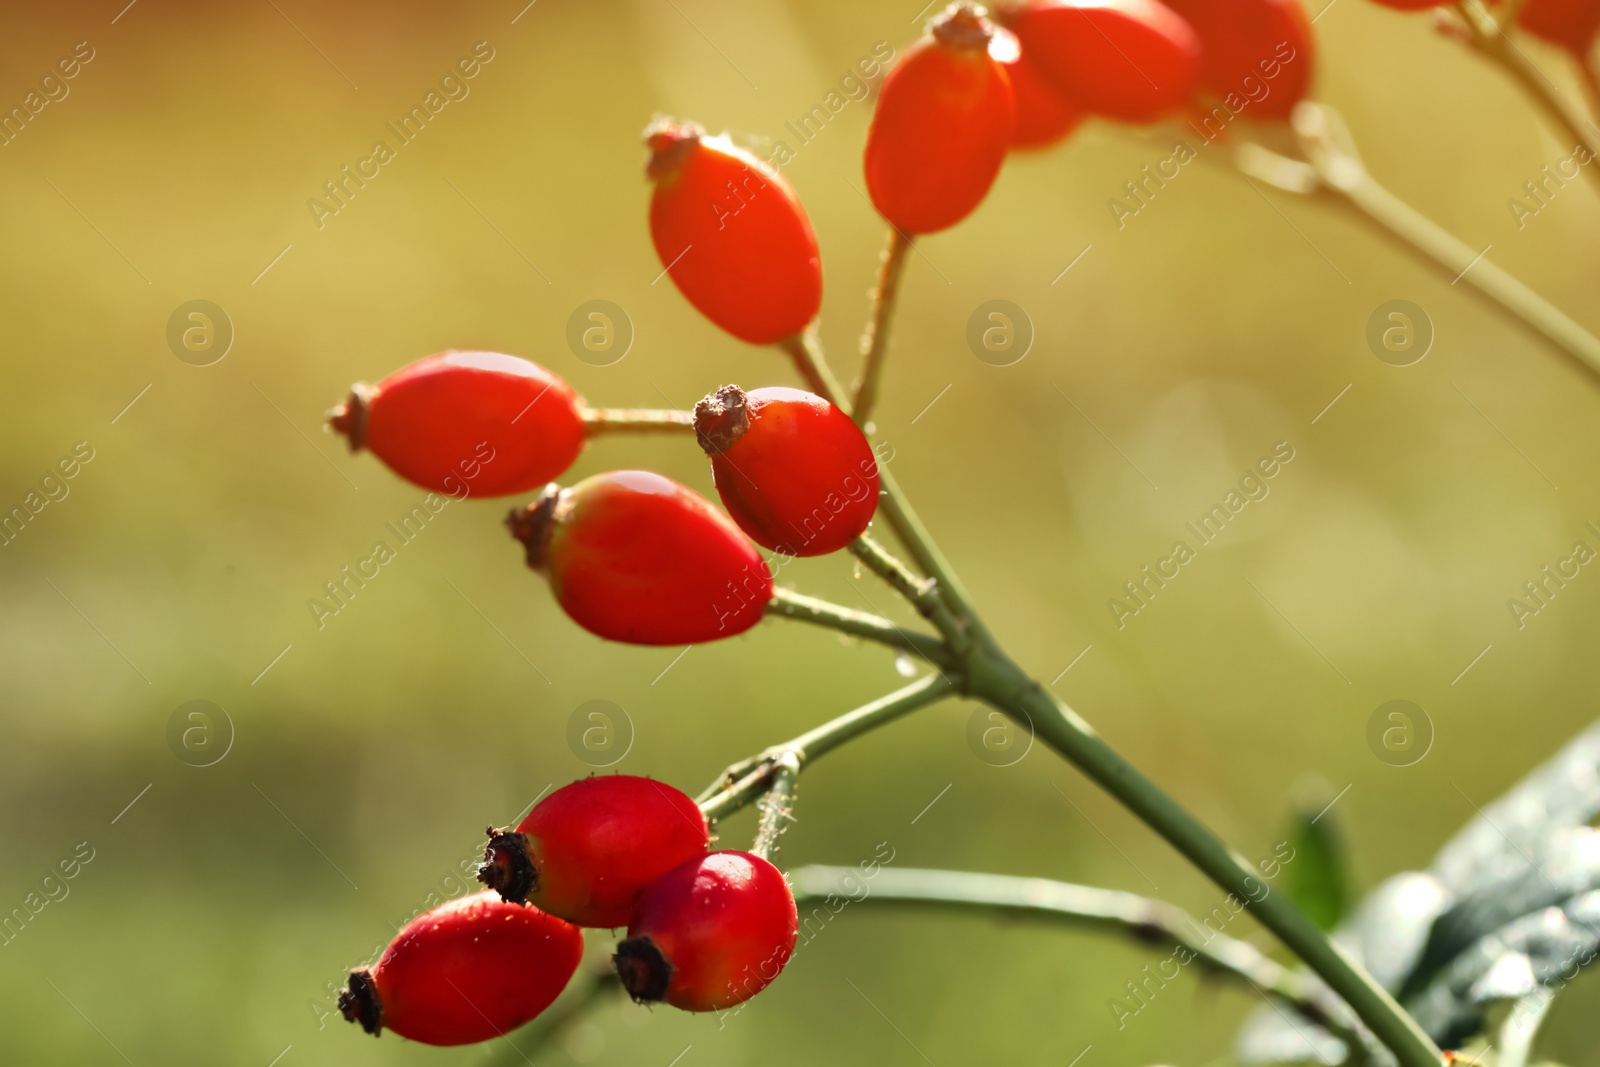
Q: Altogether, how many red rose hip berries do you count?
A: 13